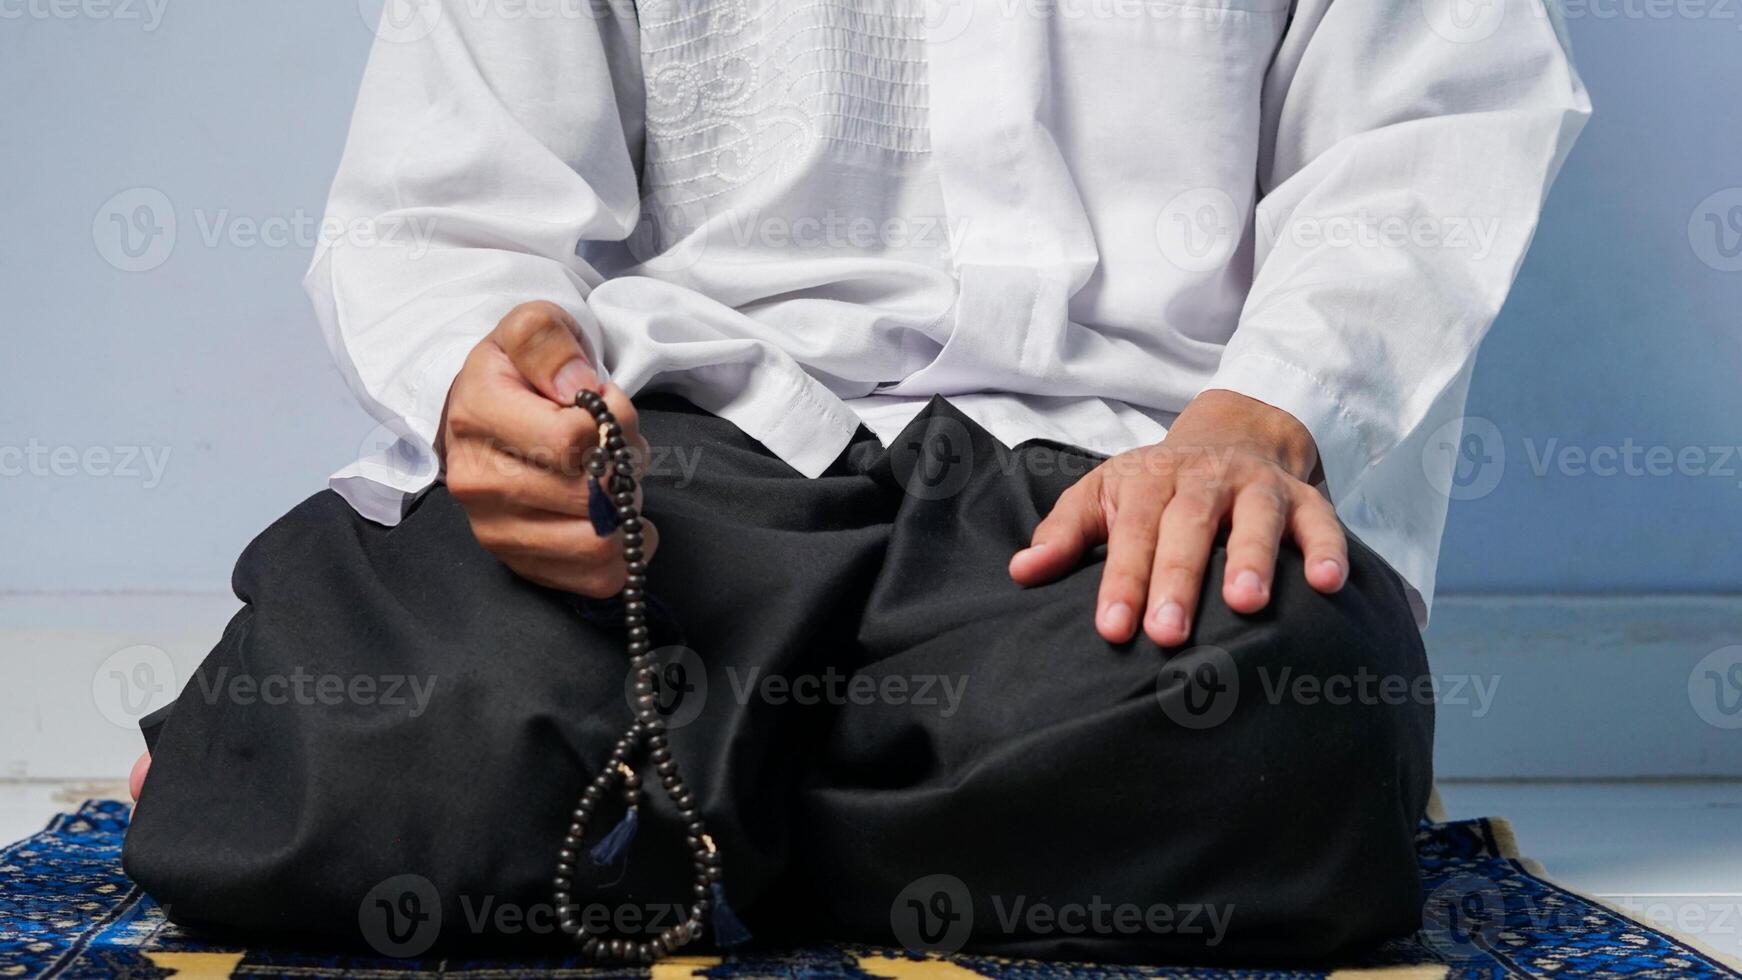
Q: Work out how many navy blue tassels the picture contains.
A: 3